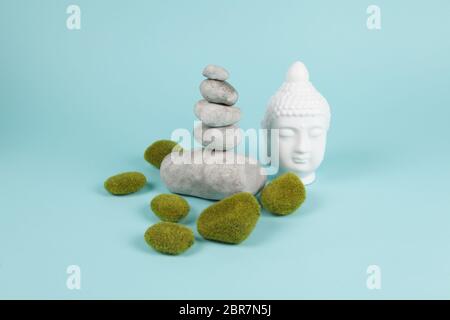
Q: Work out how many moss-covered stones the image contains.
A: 6